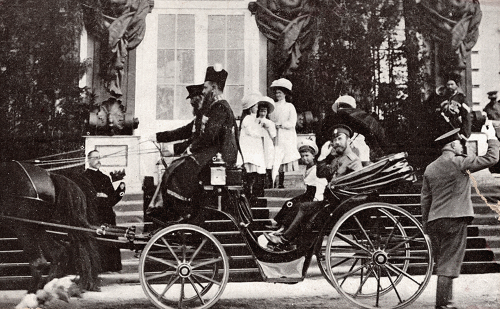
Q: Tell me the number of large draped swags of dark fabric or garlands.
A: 3